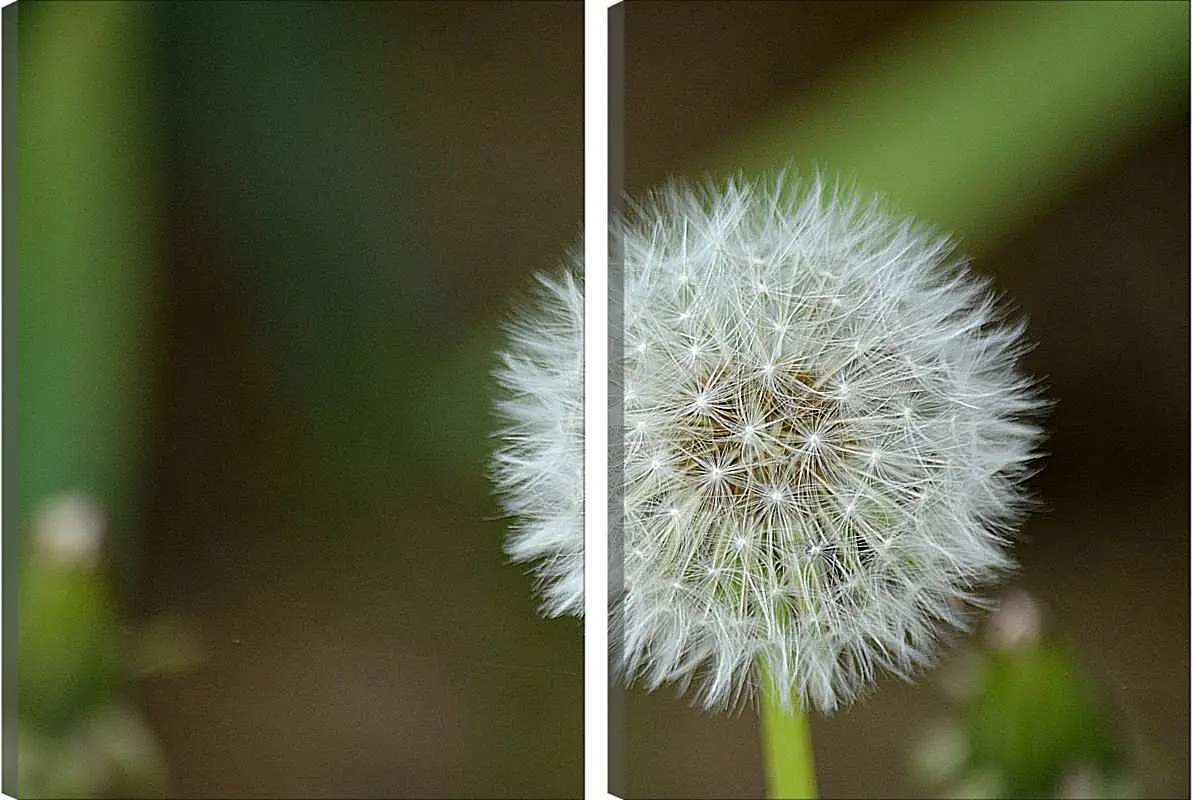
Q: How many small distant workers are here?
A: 0